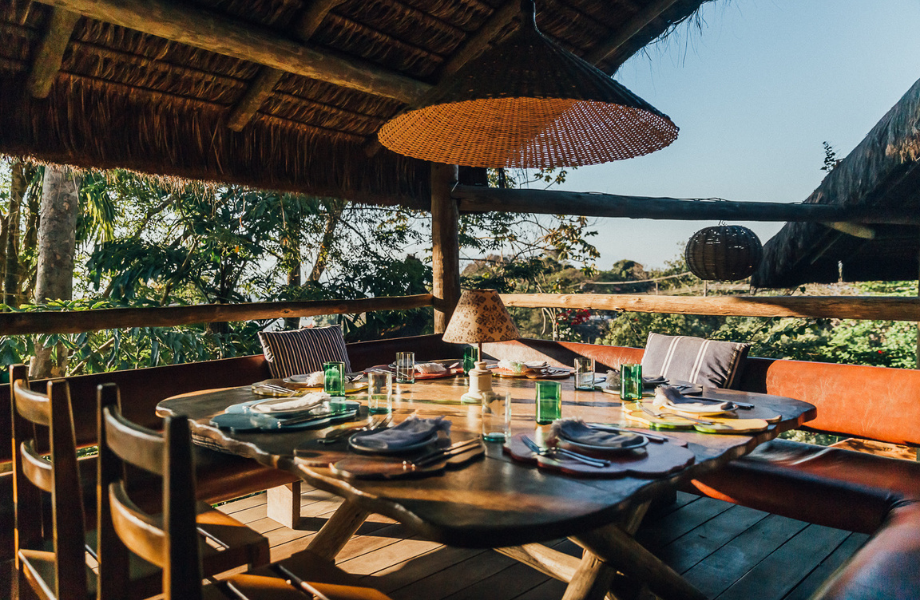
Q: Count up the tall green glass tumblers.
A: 4